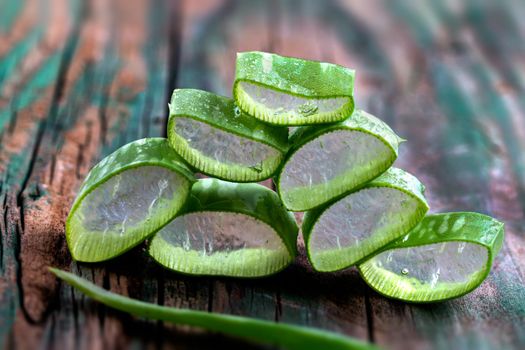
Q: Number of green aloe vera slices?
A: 7